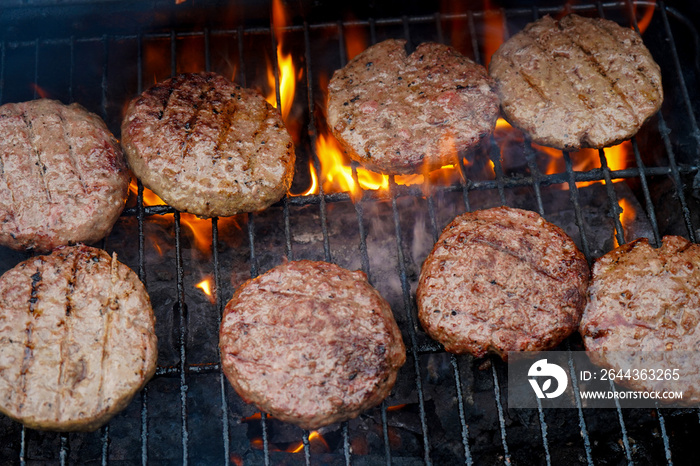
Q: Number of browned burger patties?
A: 8